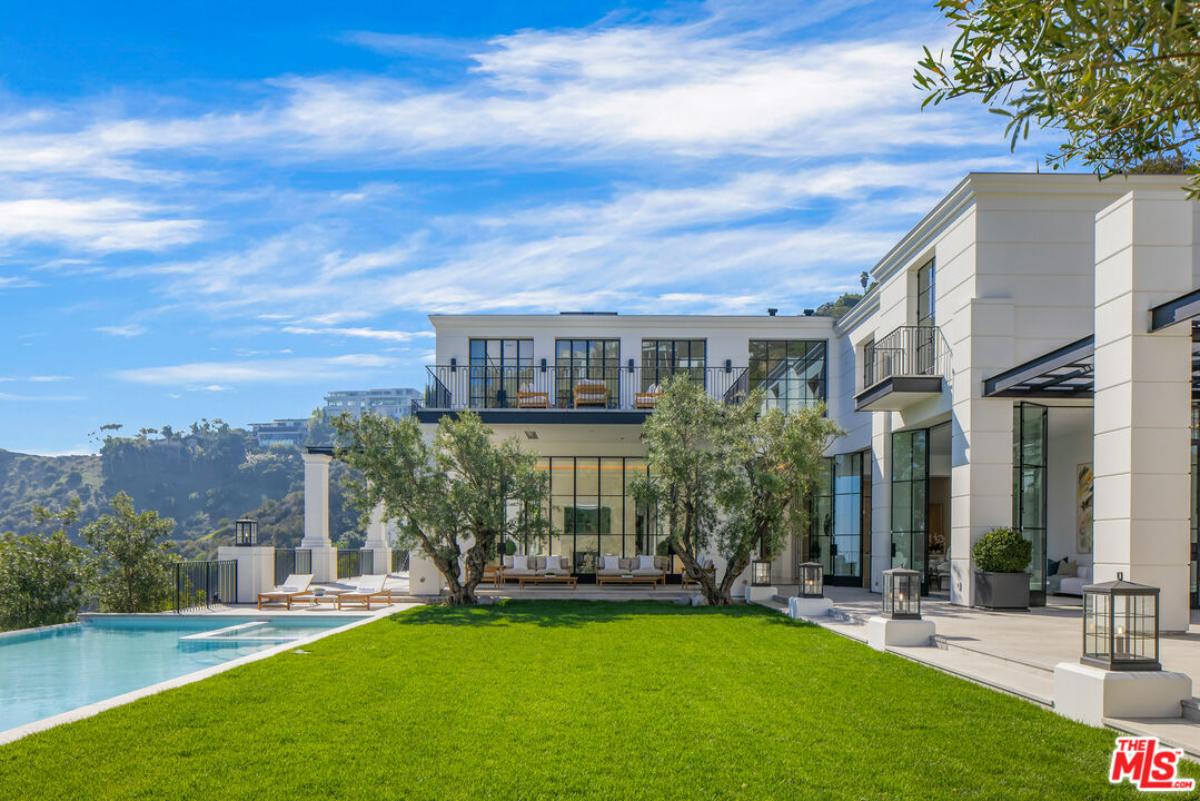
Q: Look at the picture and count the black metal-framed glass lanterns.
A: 5